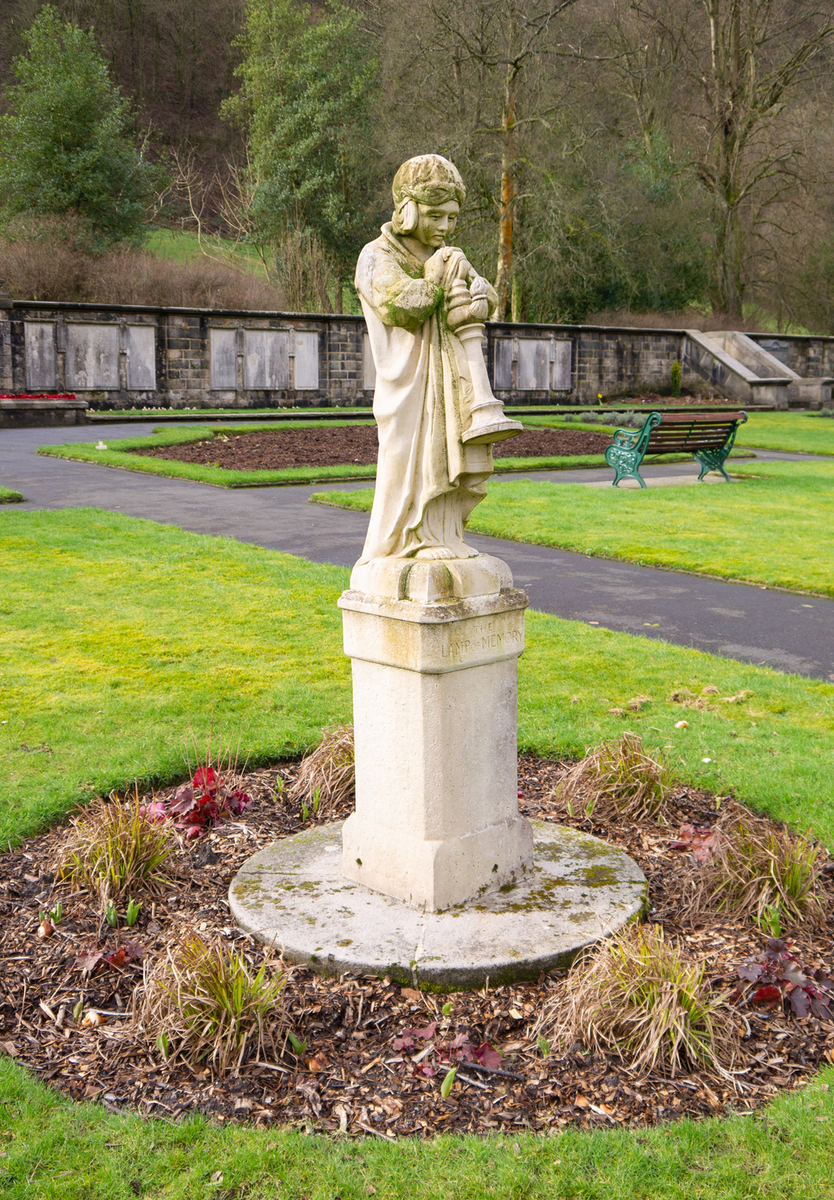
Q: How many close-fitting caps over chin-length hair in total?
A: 1